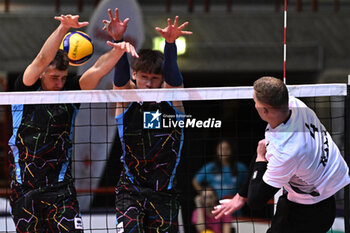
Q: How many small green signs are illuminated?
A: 1